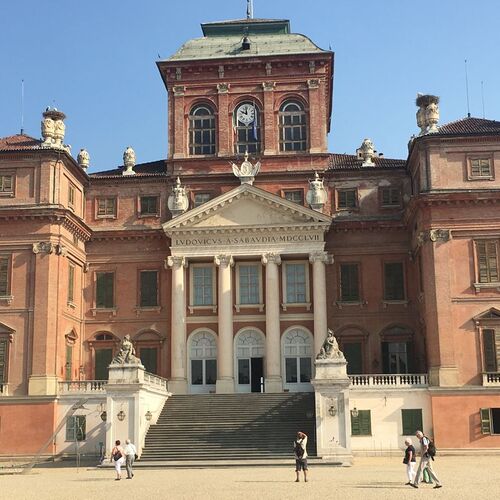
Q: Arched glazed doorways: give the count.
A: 3